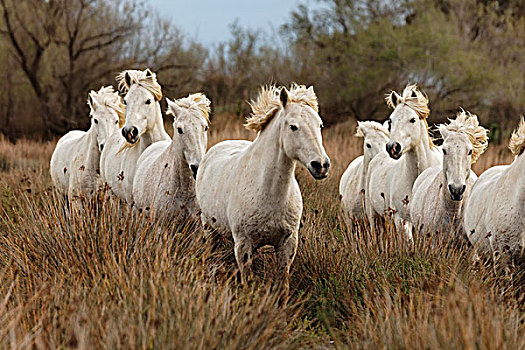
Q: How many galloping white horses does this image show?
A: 8